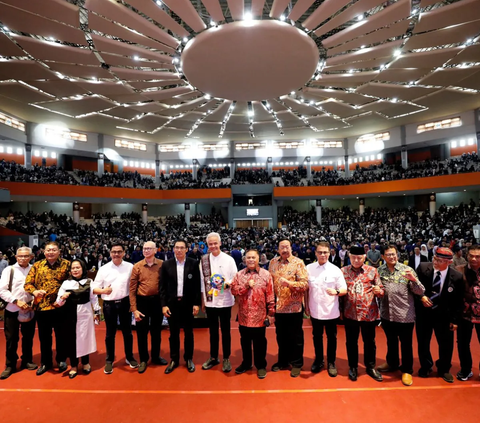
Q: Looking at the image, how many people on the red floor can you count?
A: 14